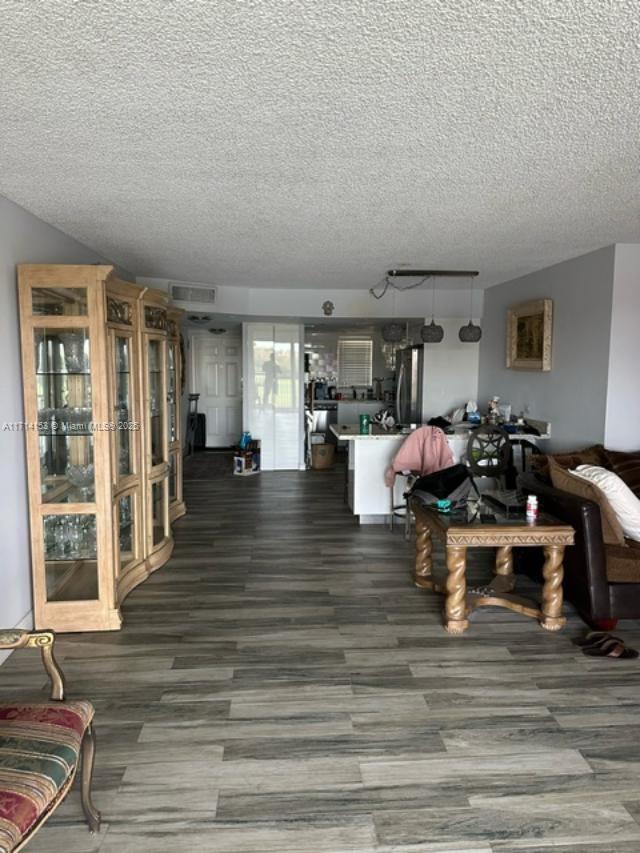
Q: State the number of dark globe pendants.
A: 3